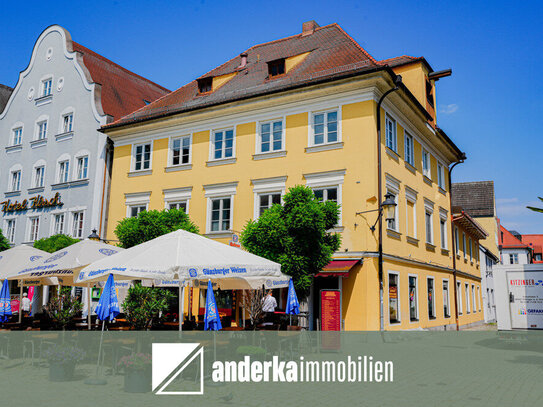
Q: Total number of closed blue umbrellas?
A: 4